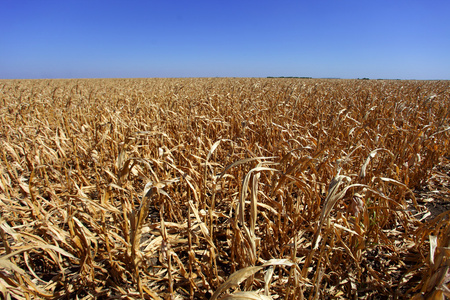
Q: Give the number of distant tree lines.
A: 2